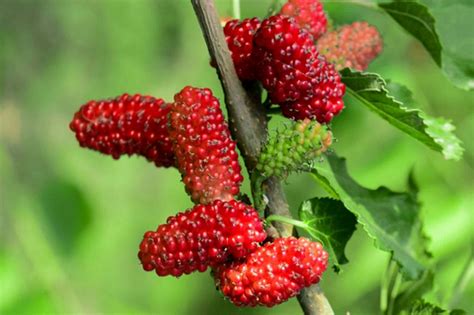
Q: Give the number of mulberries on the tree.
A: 9